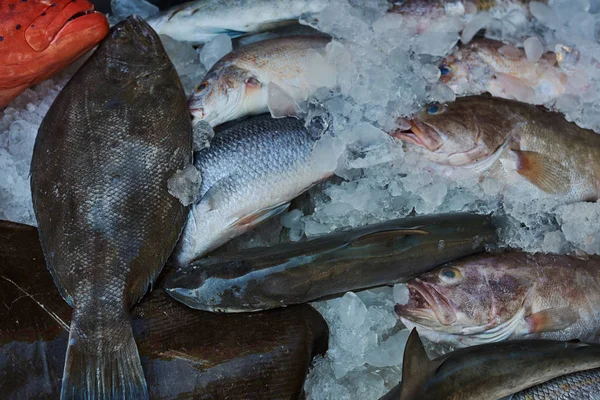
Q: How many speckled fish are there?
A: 1